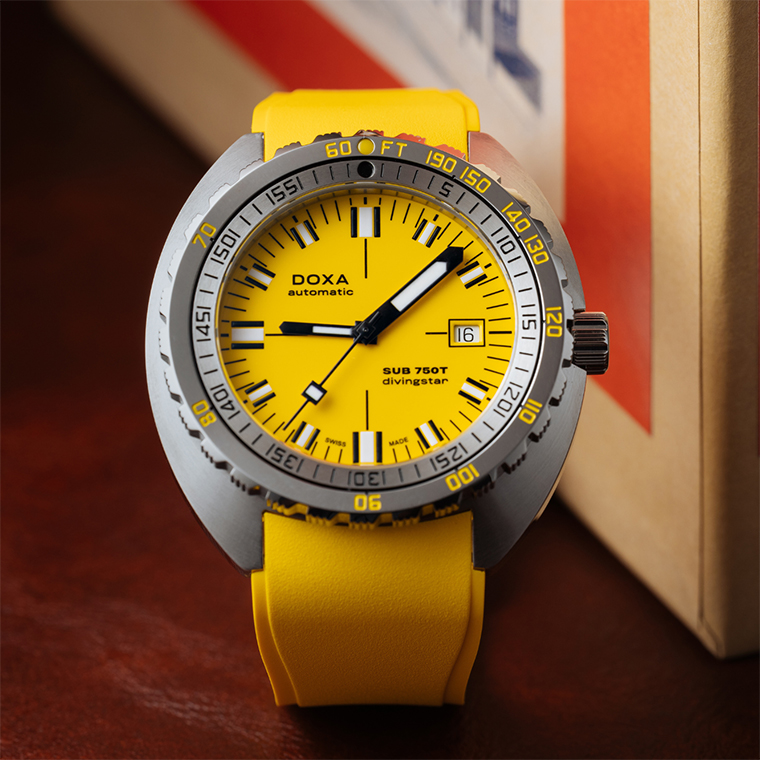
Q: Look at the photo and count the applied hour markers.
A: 11